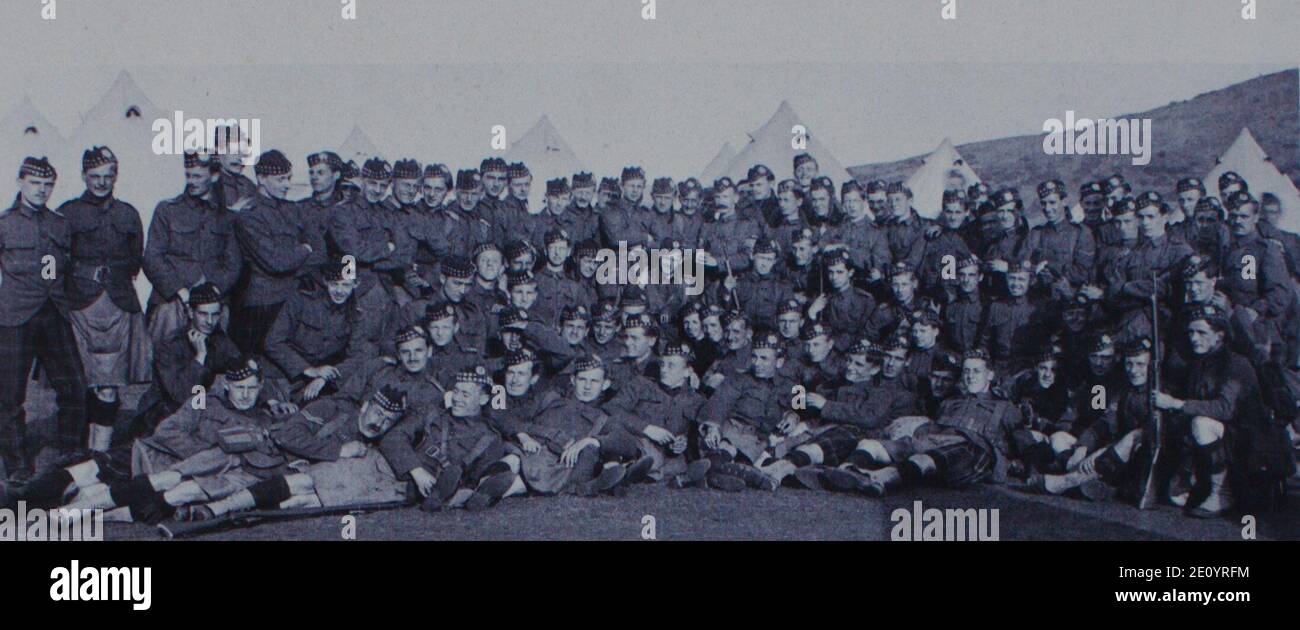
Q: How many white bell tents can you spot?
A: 8